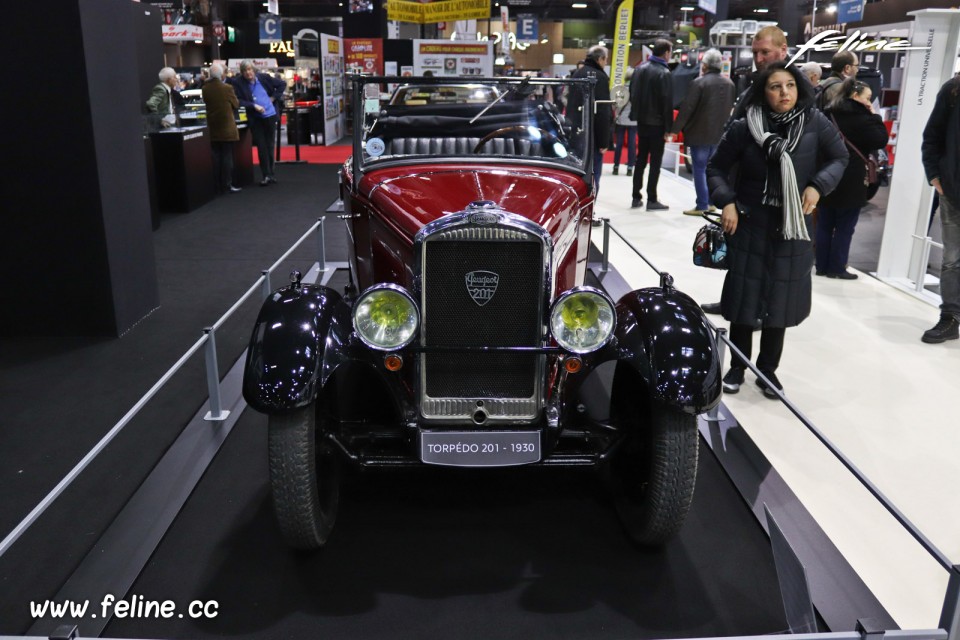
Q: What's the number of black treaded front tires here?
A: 2